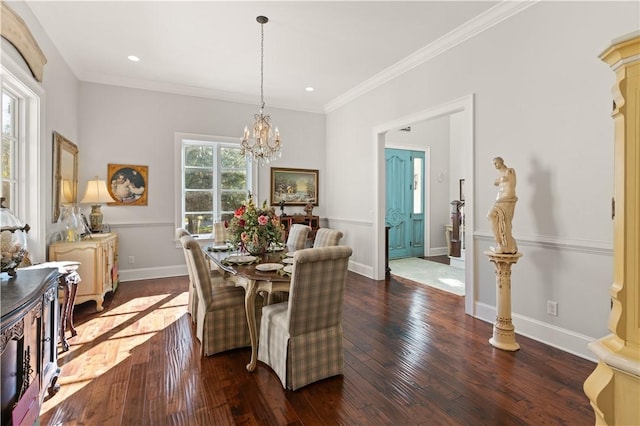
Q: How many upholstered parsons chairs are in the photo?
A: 6